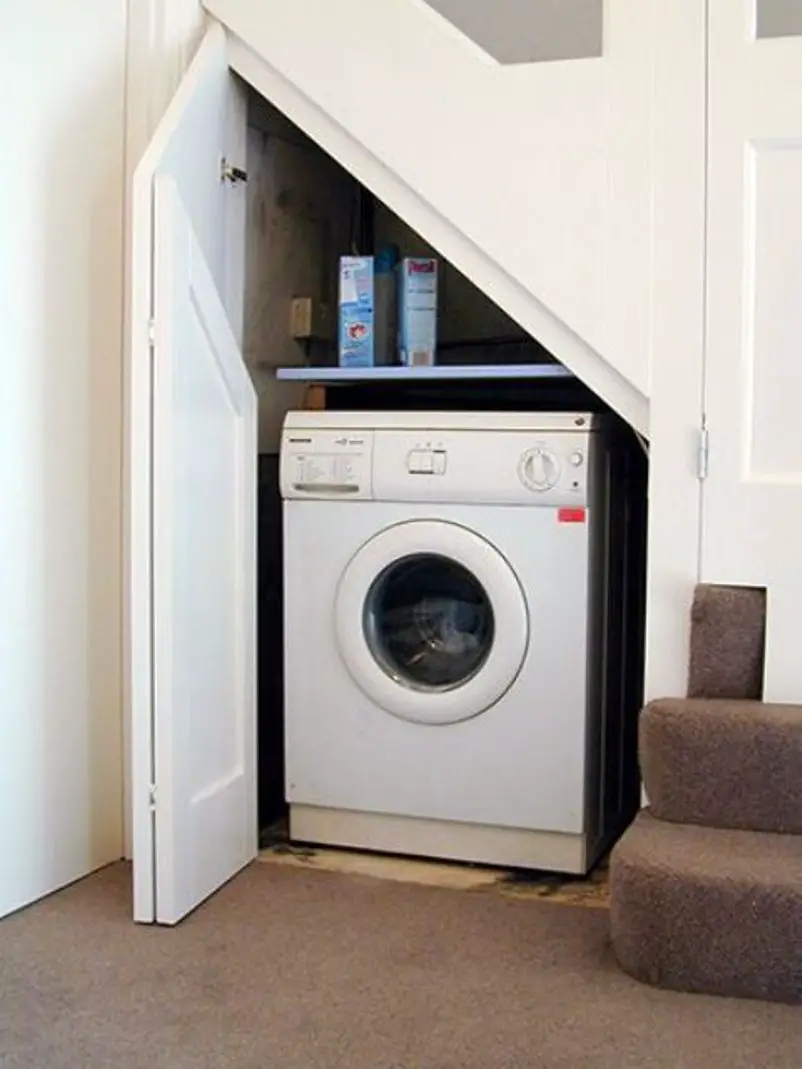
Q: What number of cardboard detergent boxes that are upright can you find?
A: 2